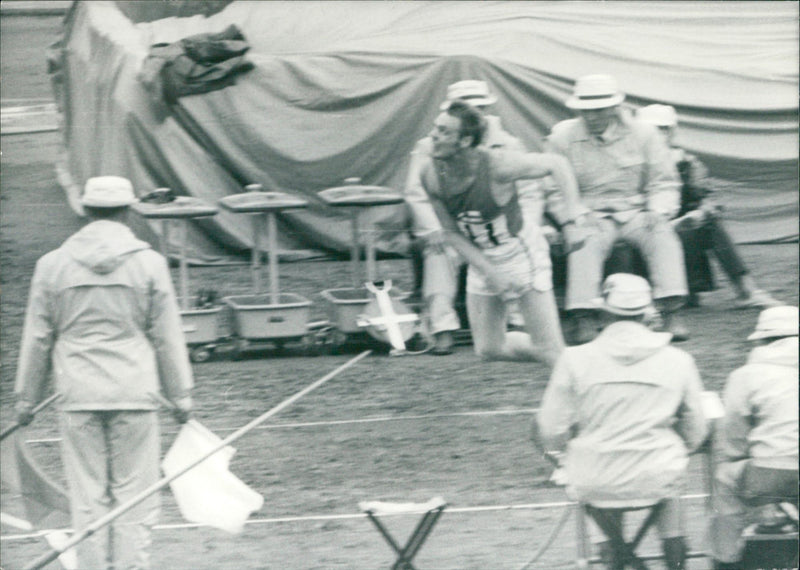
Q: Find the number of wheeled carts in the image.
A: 3